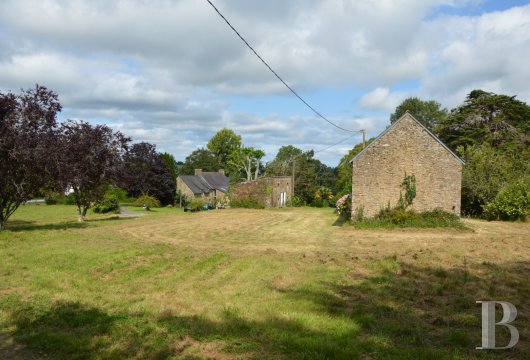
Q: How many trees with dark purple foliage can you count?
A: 3